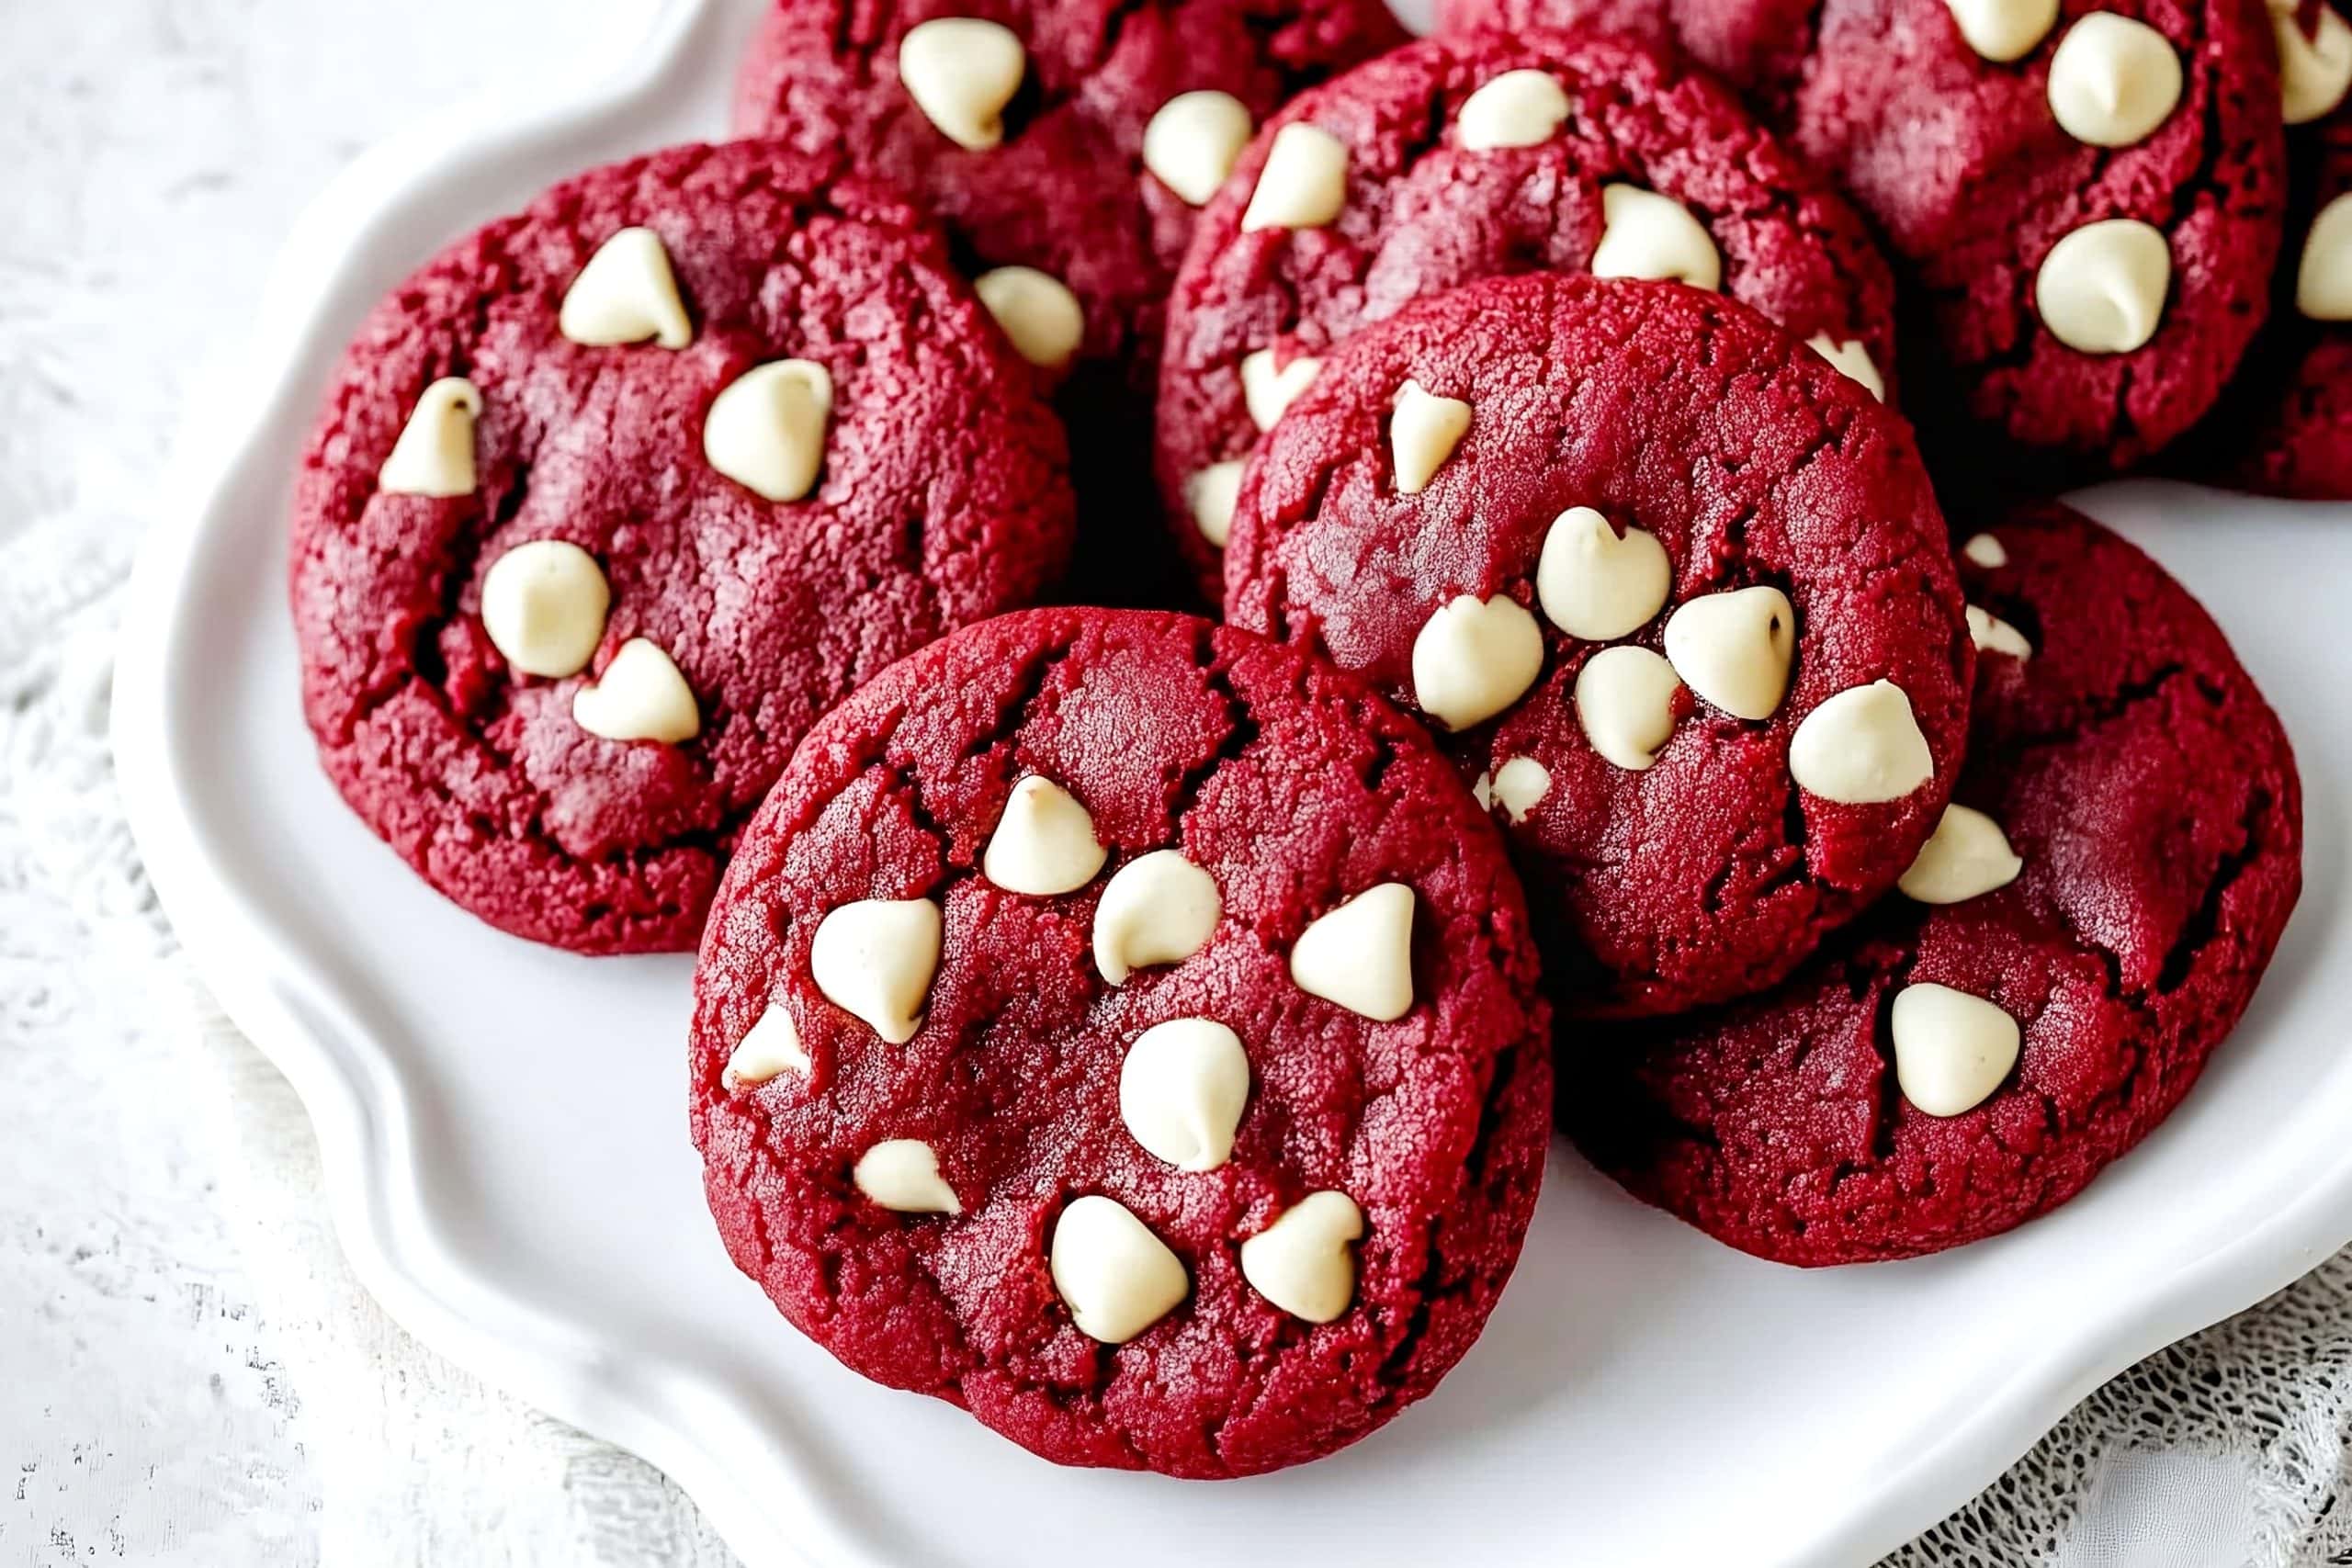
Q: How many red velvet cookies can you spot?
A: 8